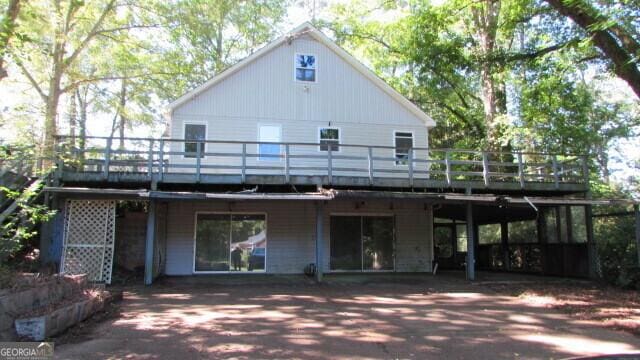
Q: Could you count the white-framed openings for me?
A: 7